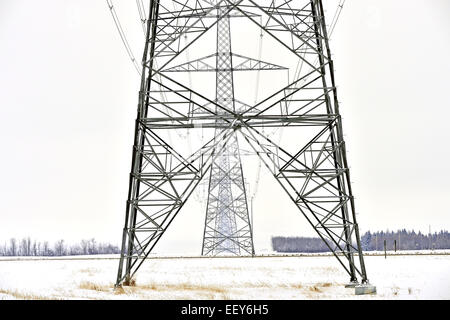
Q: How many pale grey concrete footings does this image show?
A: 2